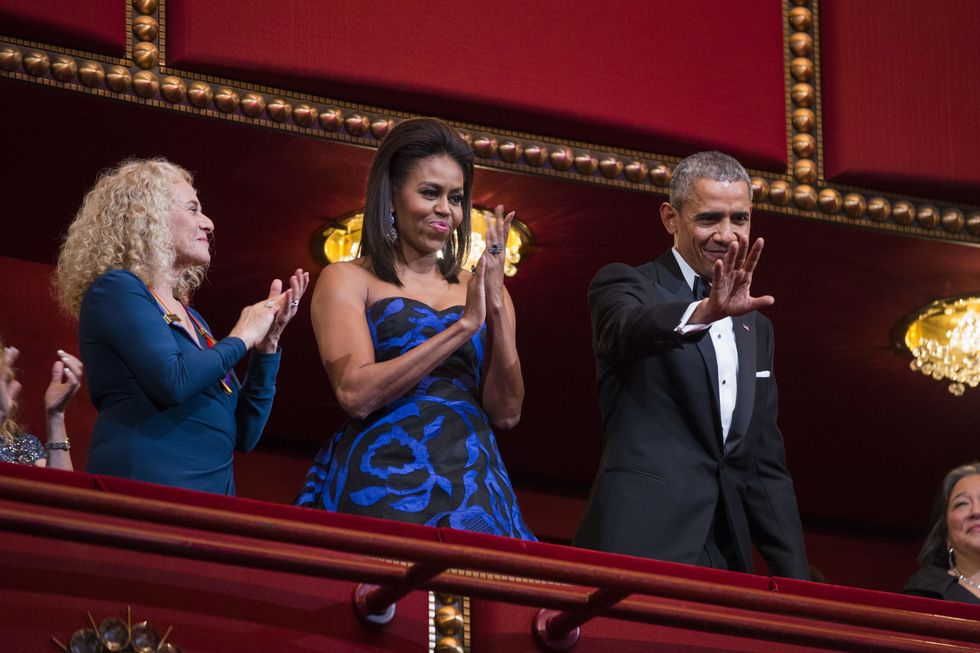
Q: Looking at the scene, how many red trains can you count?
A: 0